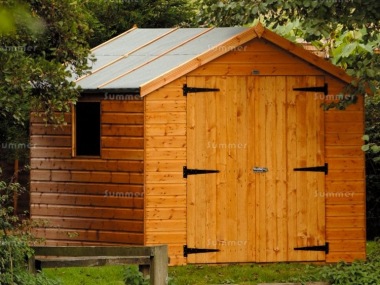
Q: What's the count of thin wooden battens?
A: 3